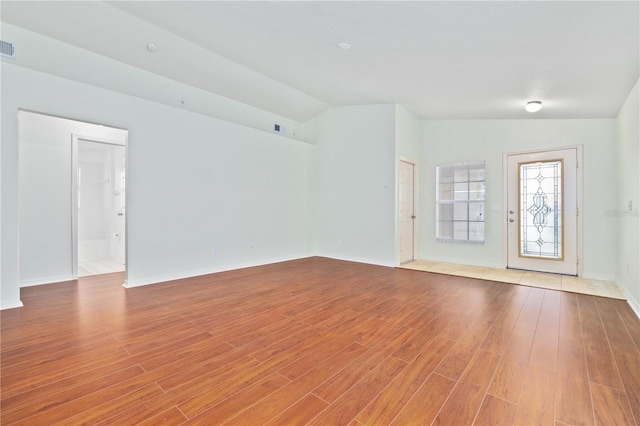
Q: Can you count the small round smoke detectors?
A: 2